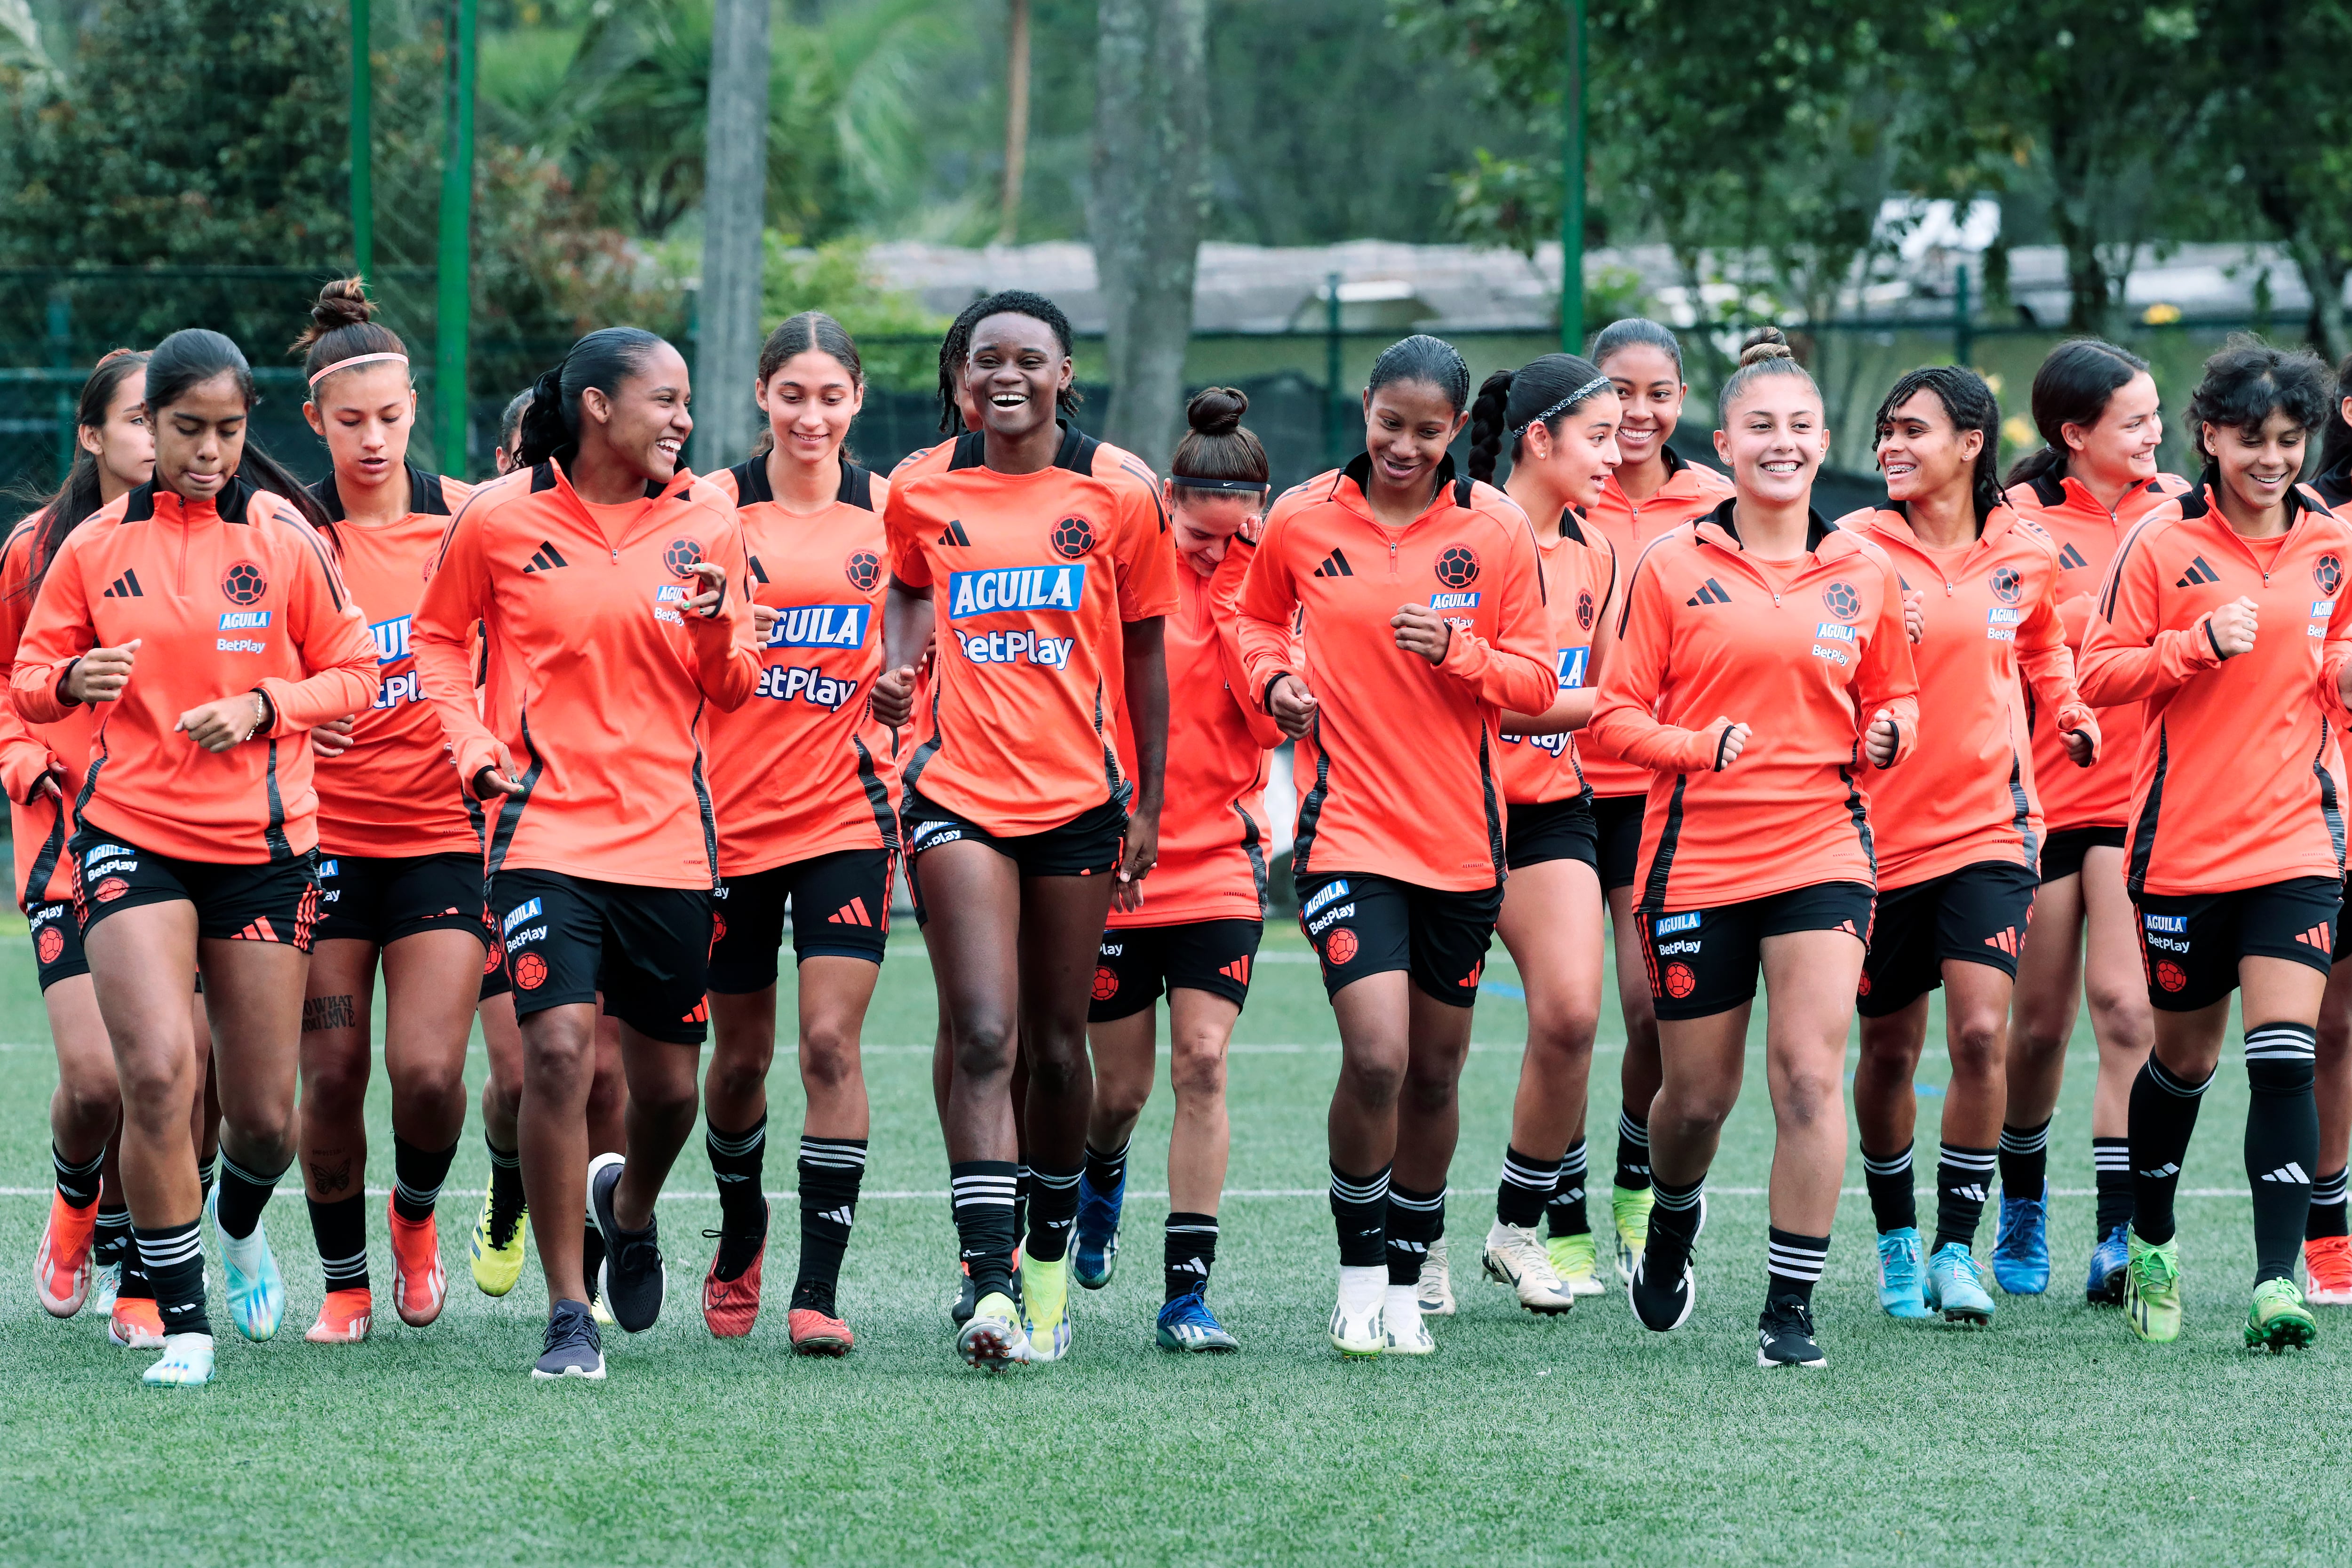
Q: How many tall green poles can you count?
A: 3